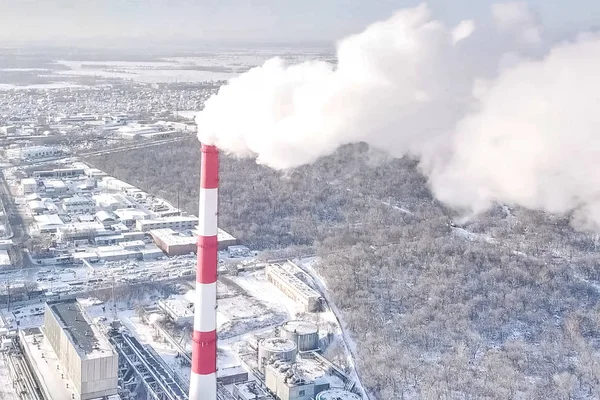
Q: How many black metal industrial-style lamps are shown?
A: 0